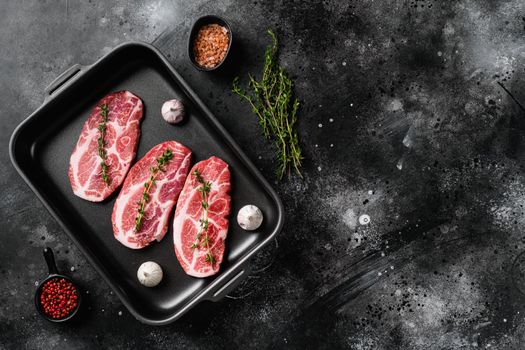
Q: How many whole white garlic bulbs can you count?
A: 3